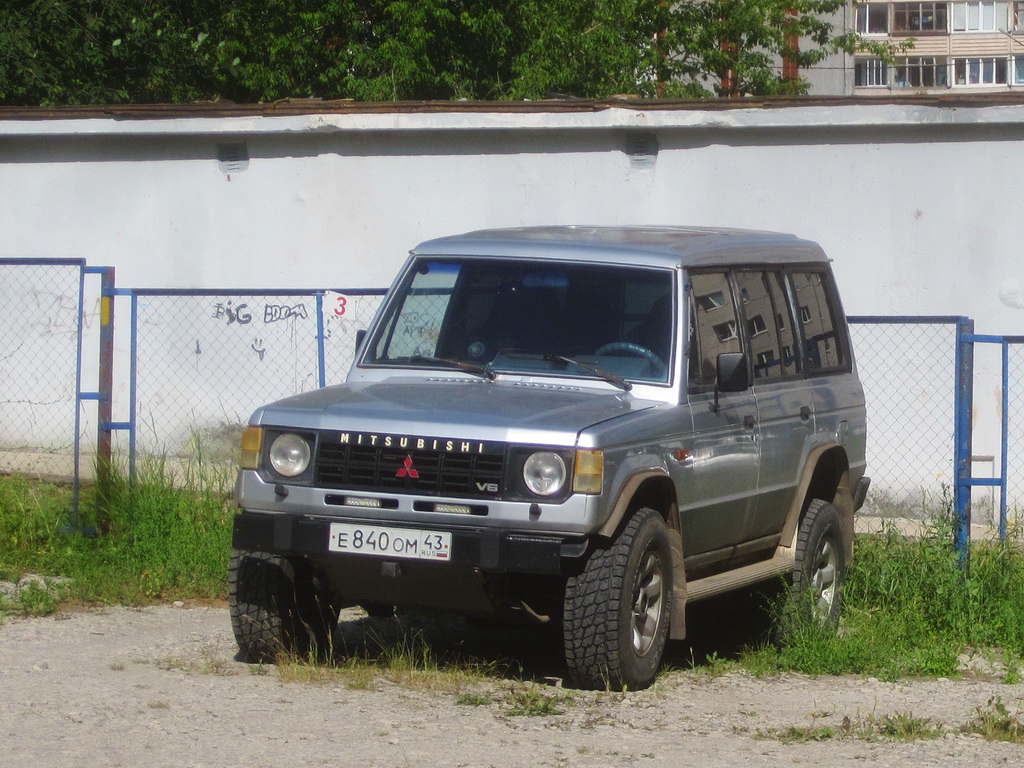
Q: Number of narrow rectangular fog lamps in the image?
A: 2